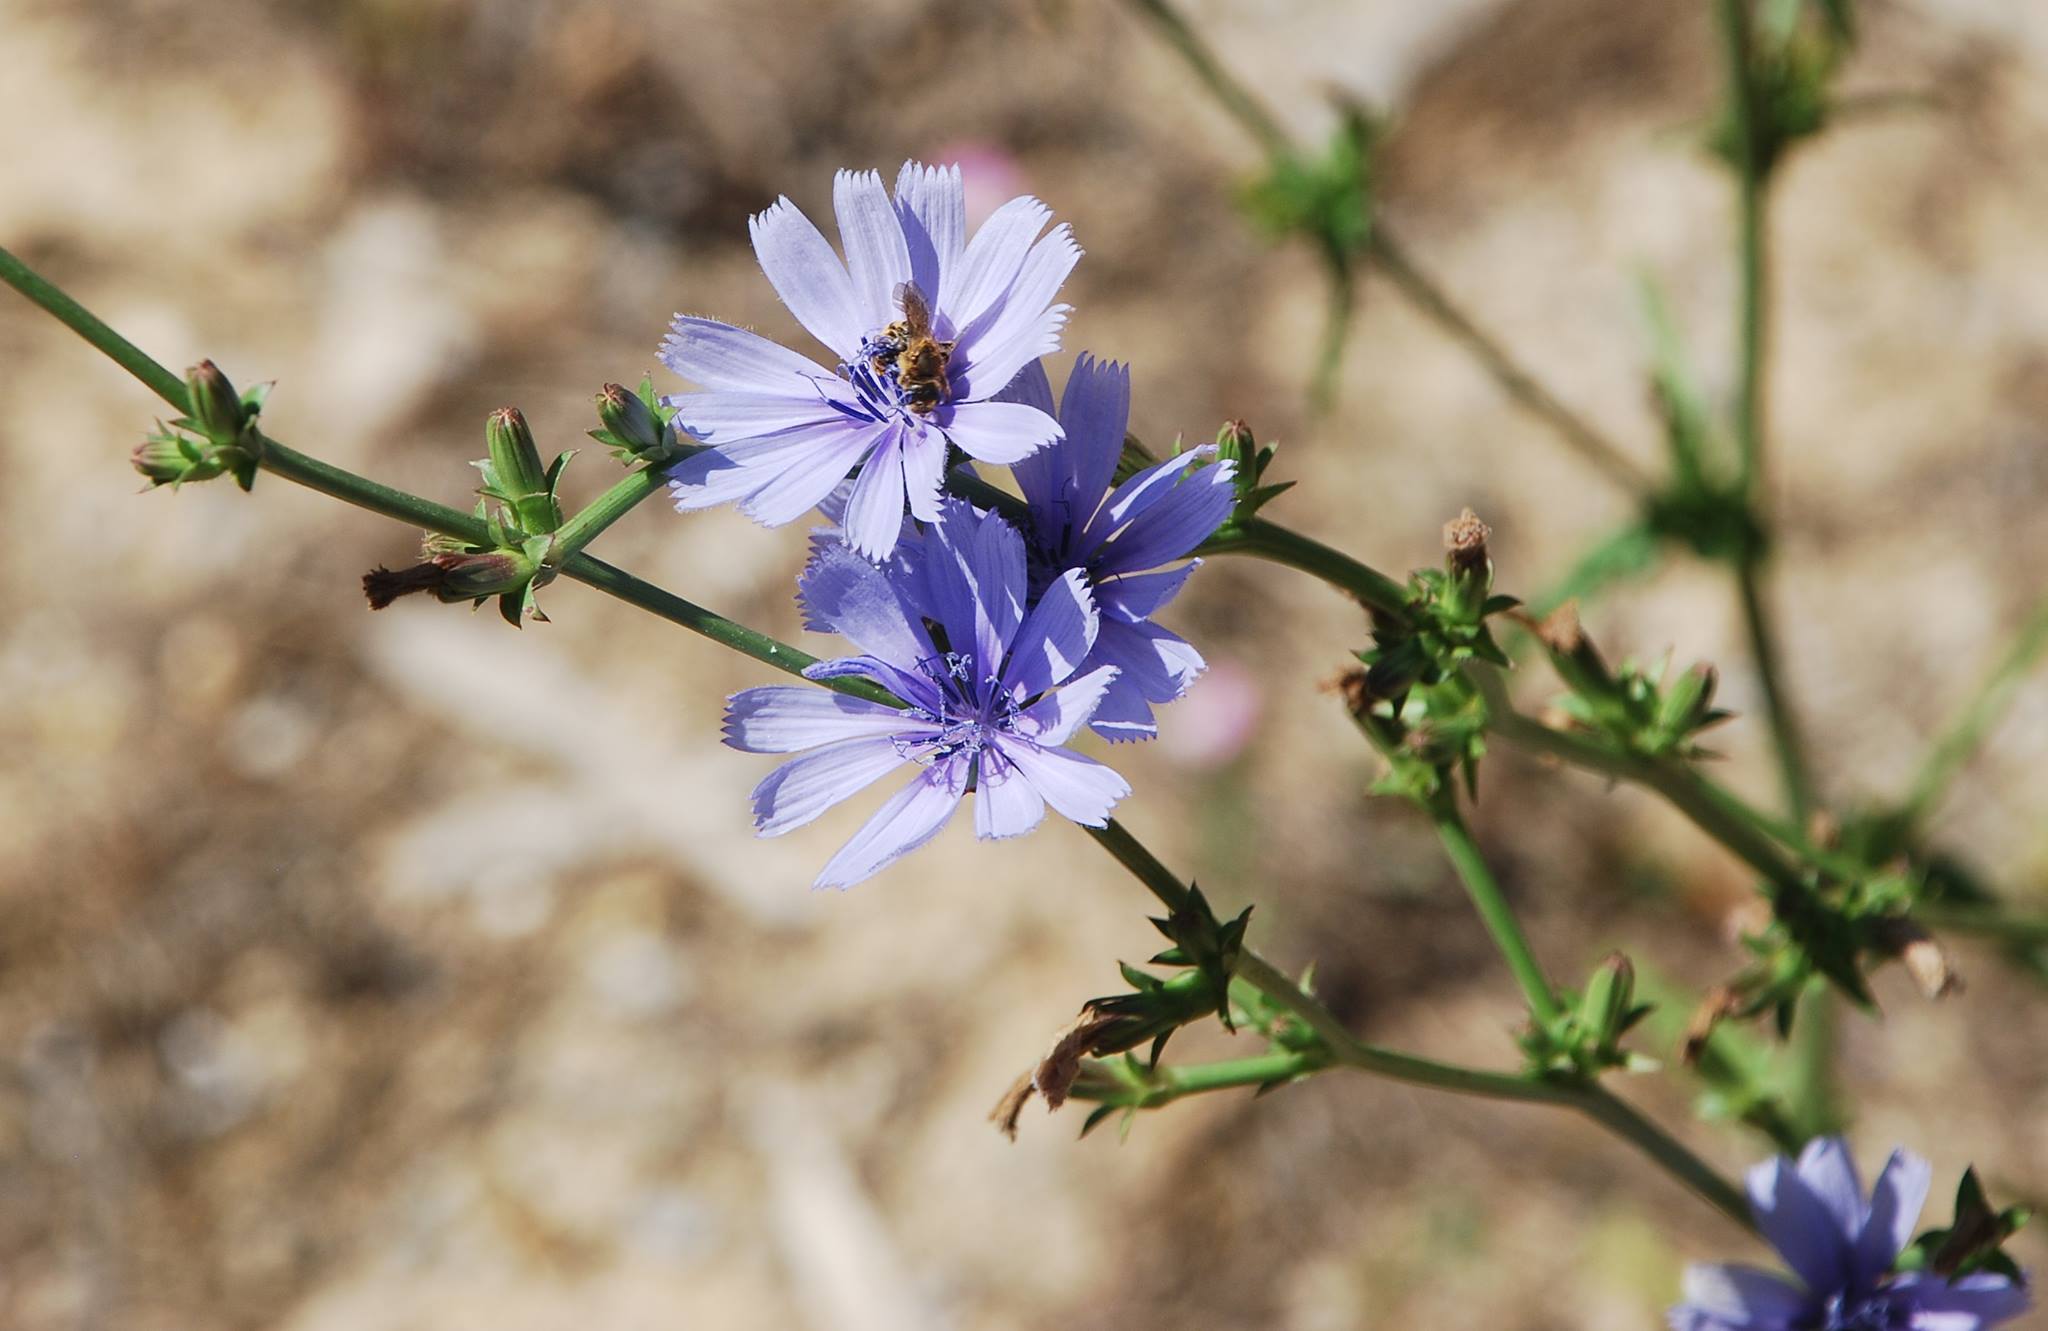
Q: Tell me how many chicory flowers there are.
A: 4